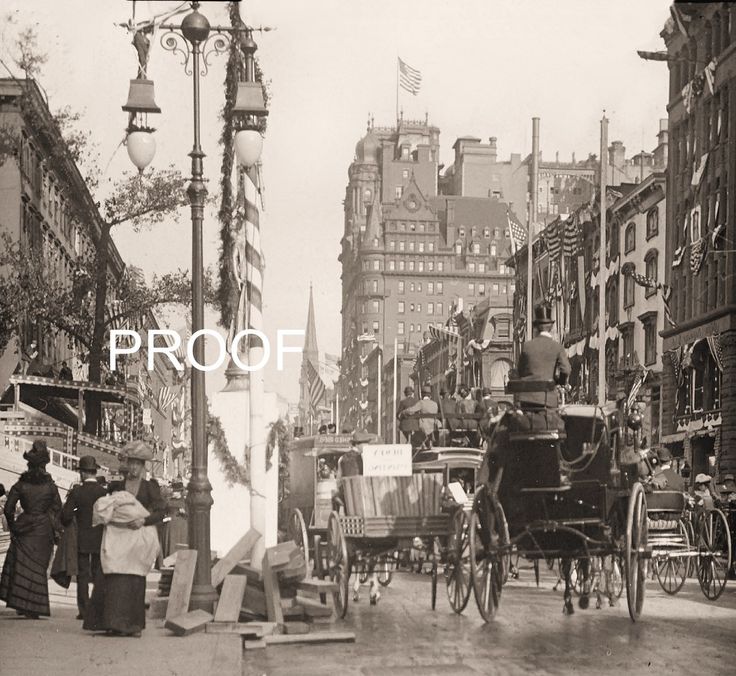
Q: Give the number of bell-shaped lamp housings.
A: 2